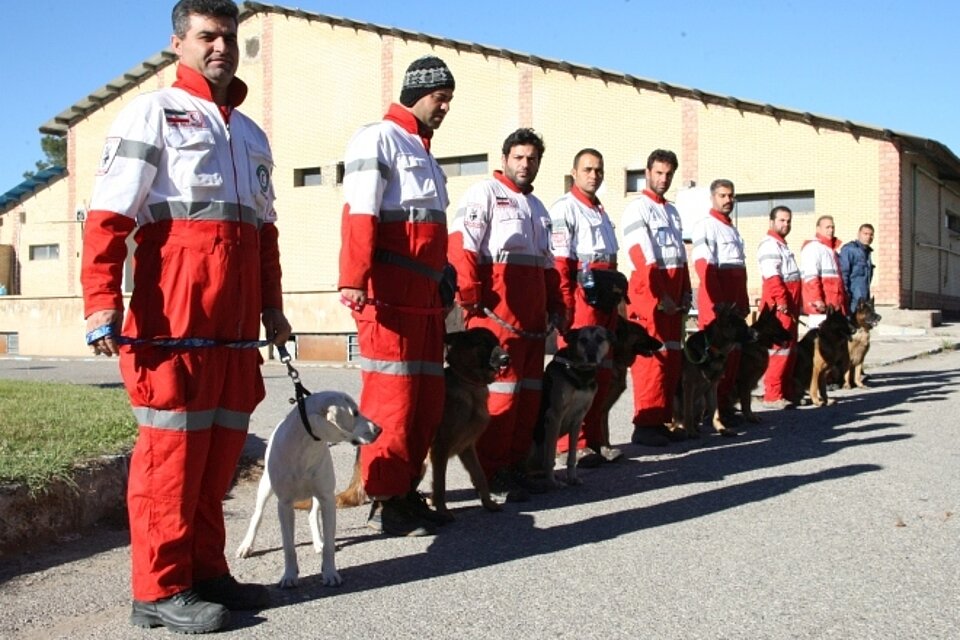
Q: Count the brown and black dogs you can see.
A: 7